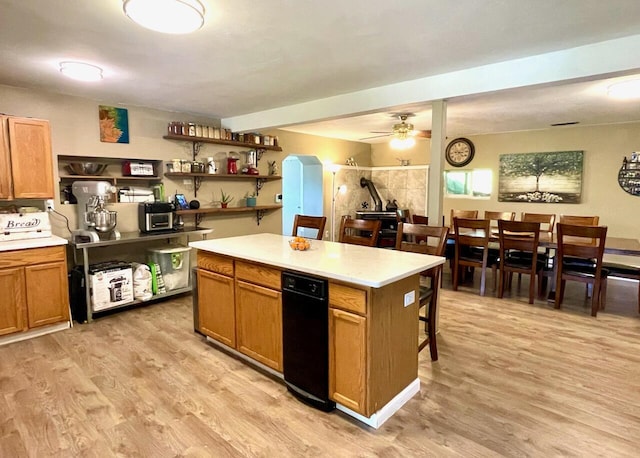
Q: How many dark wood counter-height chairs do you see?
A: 3